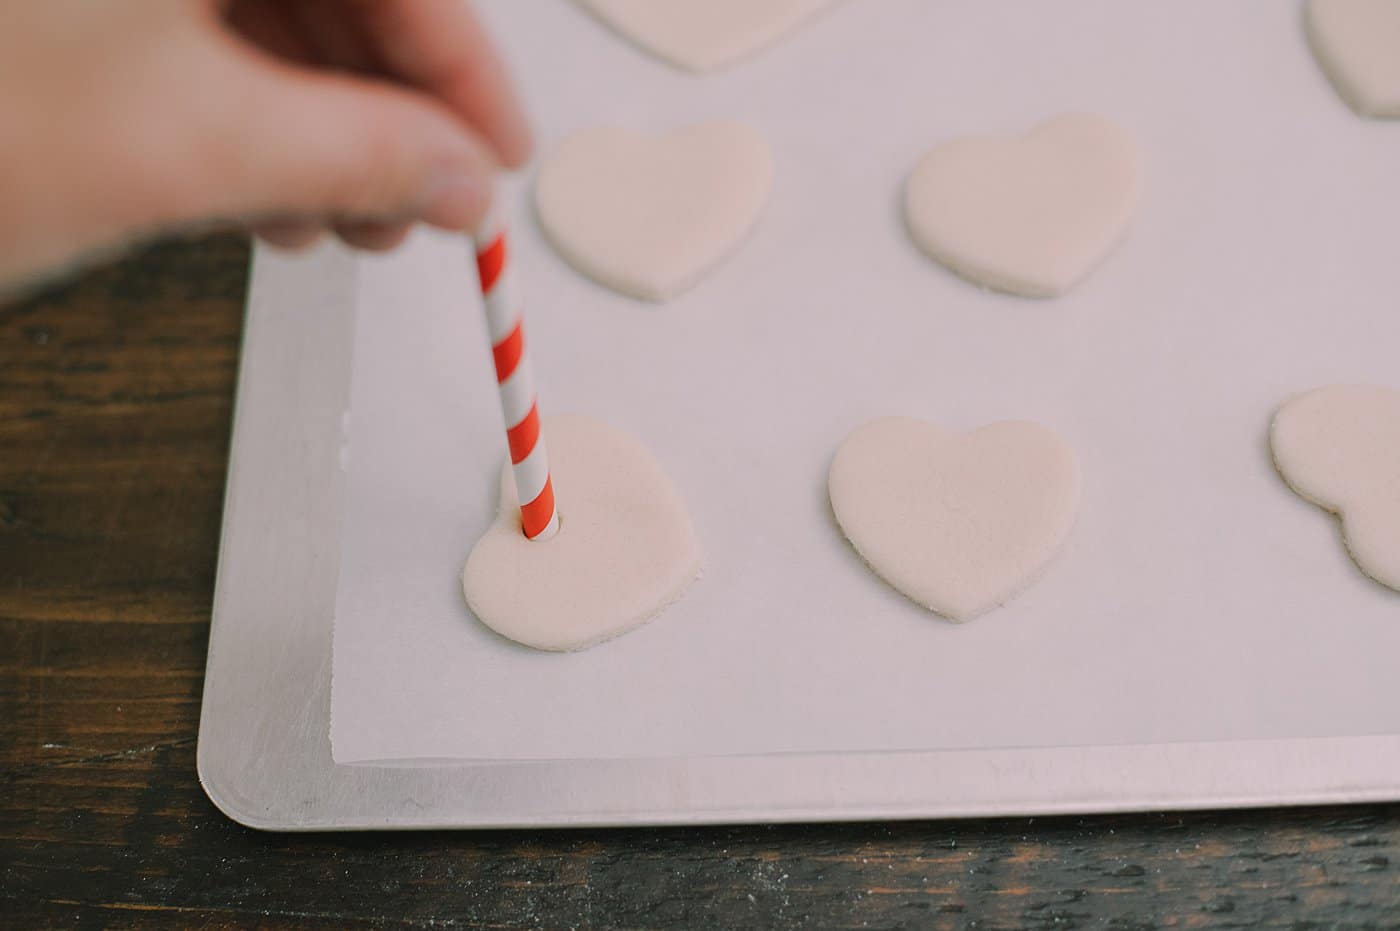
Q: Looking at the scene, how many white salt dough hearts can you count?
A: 7